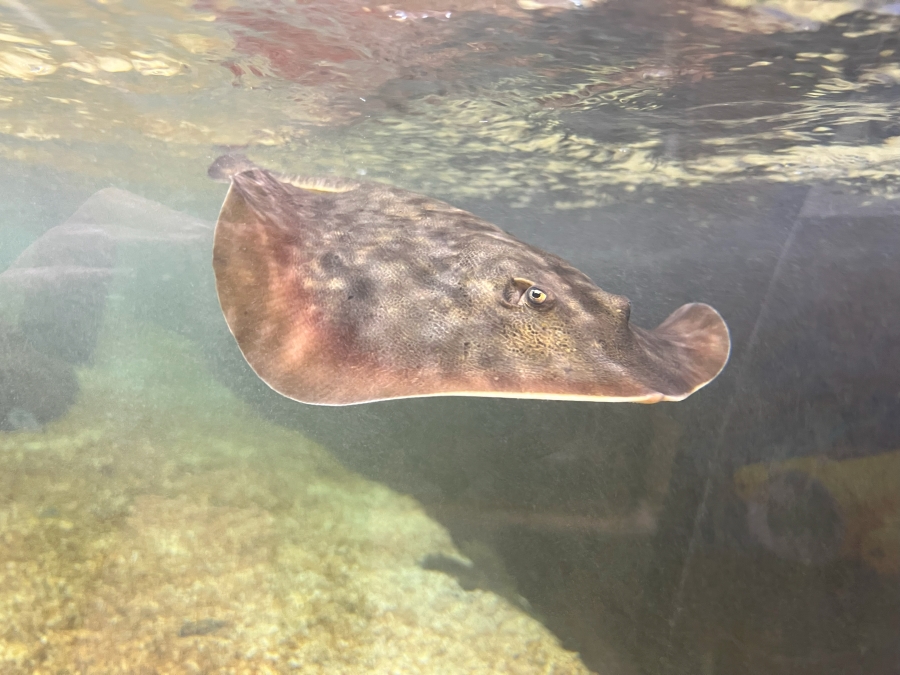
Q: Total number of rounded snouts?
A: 1